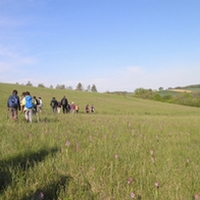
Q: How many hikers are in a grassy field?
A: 13